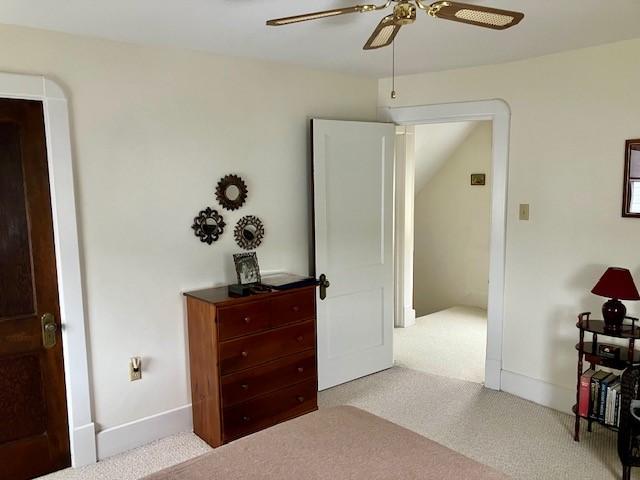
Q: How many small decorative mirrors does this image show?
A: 3